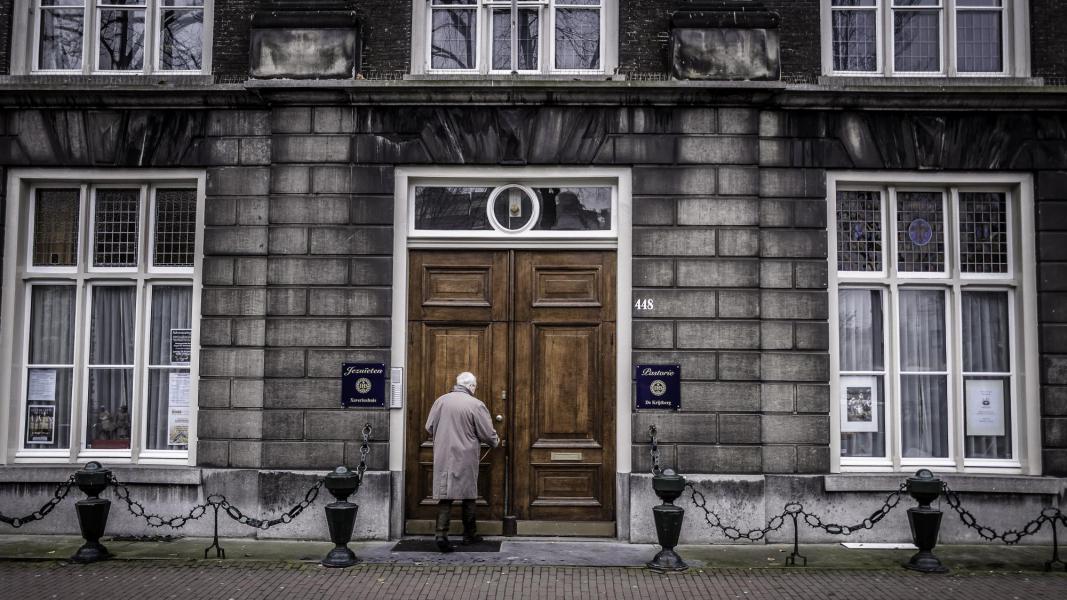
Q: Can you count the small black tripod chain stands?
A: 3